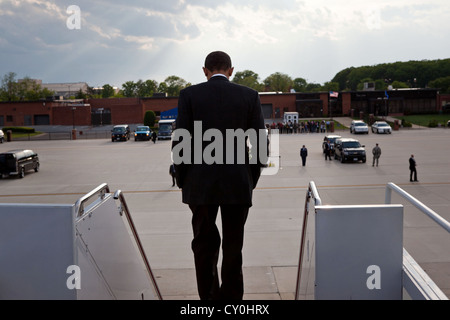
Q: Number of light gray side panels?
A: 2